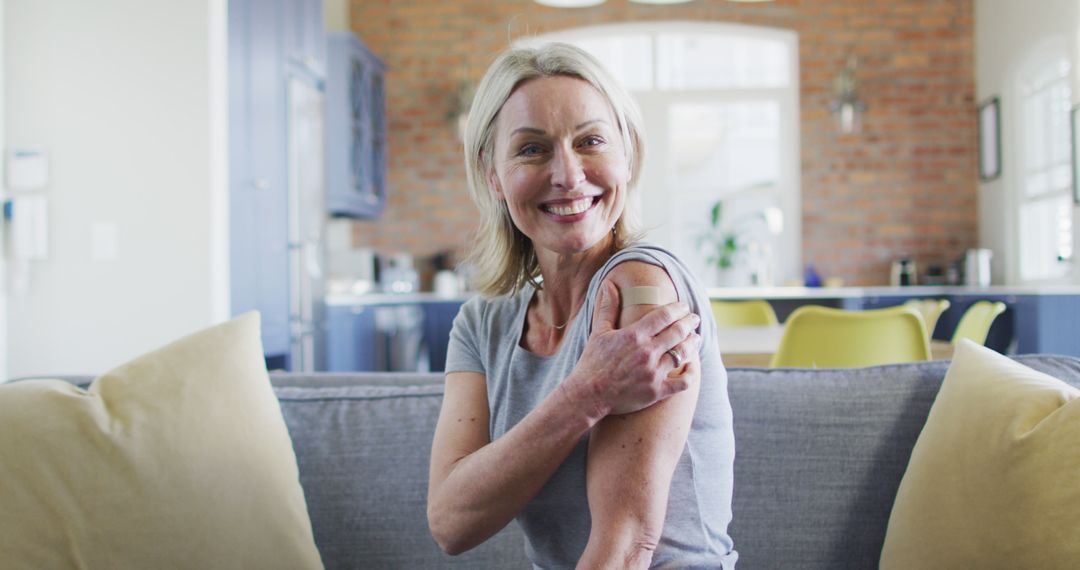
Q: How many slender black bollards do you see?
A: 0